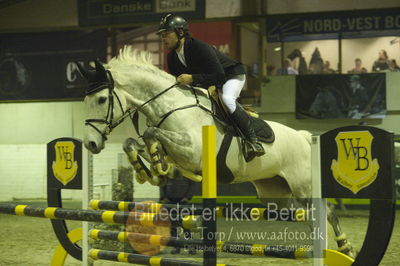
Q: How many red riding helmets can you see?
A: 0